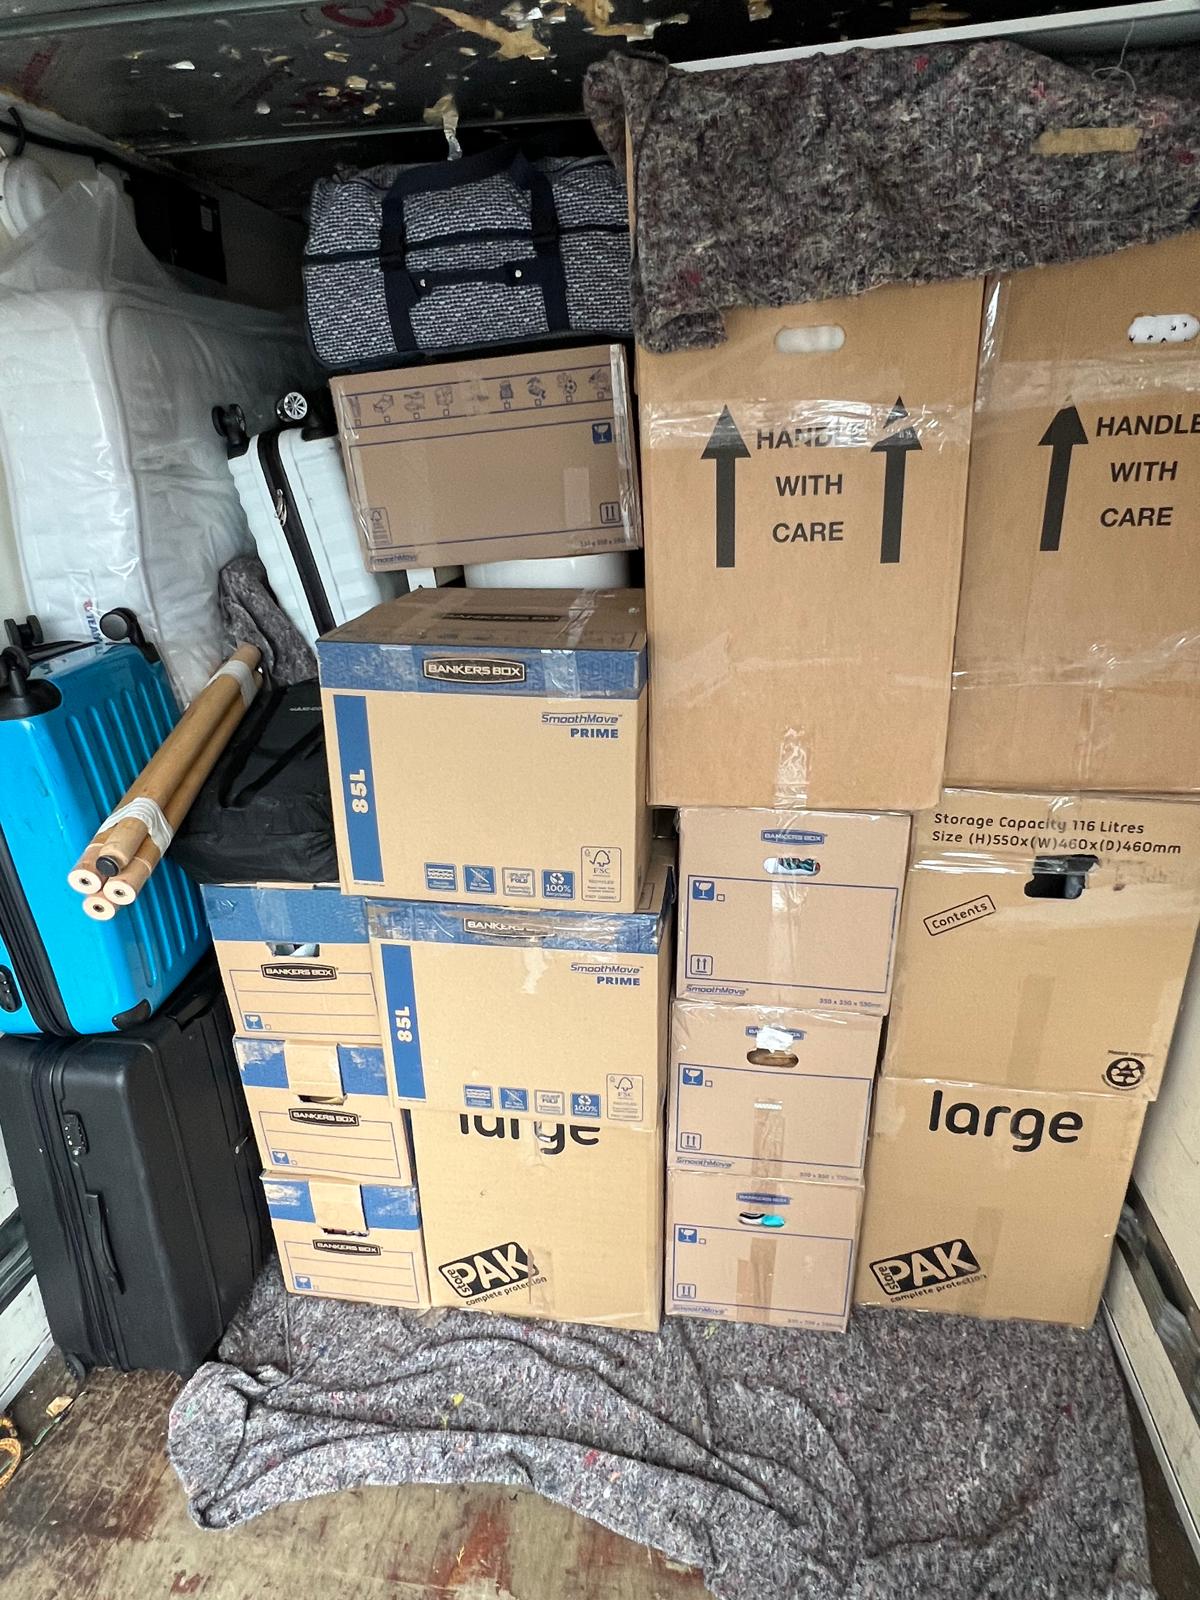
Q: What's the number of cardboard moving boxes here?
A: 14